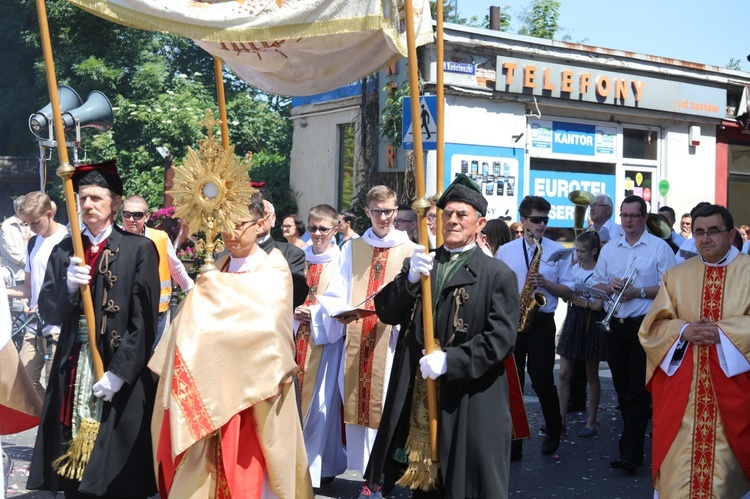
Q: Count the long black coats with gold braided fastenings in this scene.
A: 2